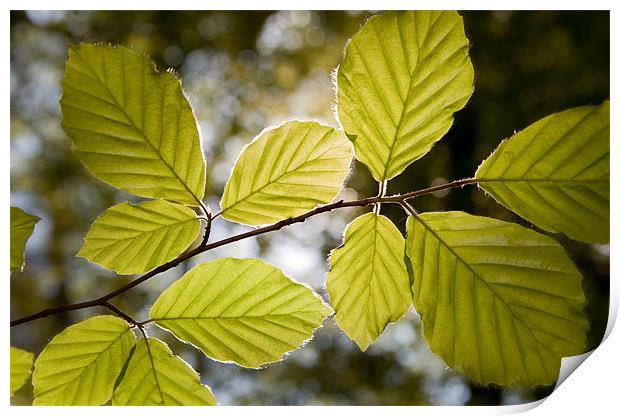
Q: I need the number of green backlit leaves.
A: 12